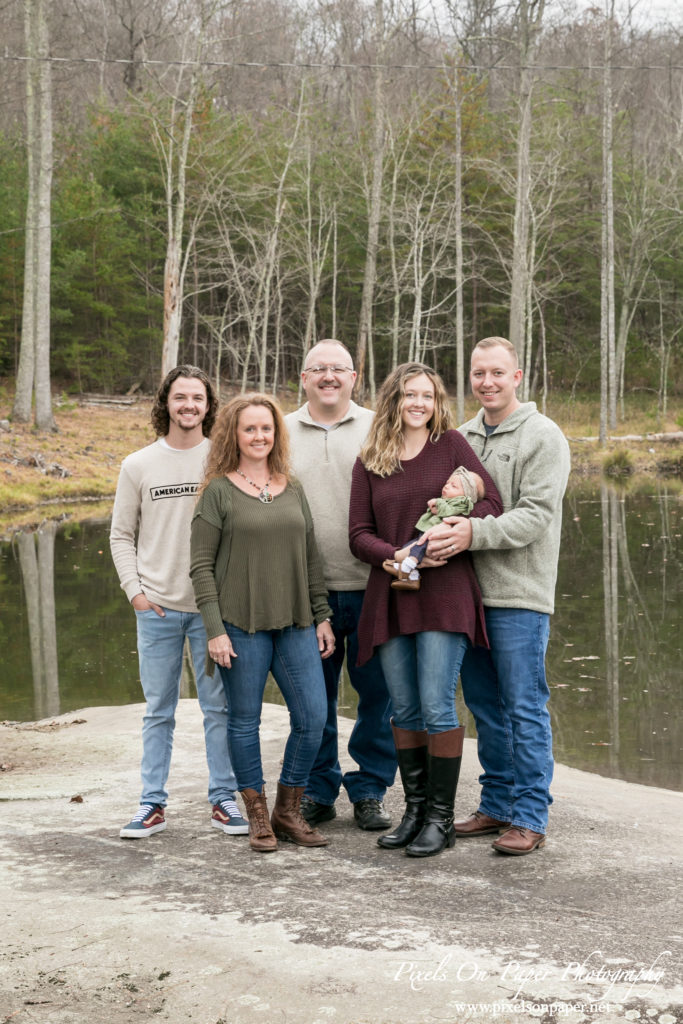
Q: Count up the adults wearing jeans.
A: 5